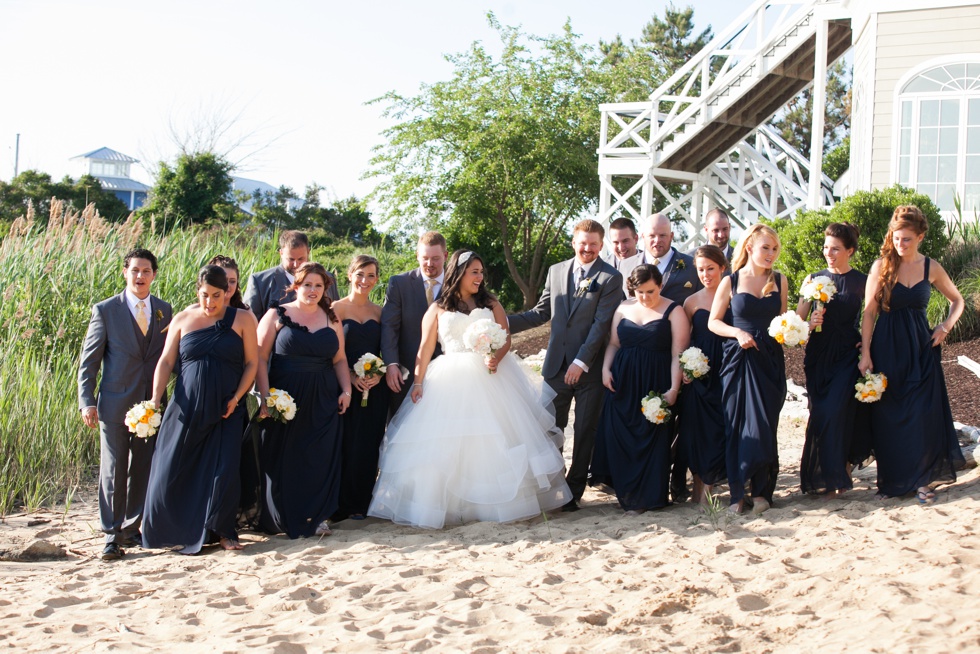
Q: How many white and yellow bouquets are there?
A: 8